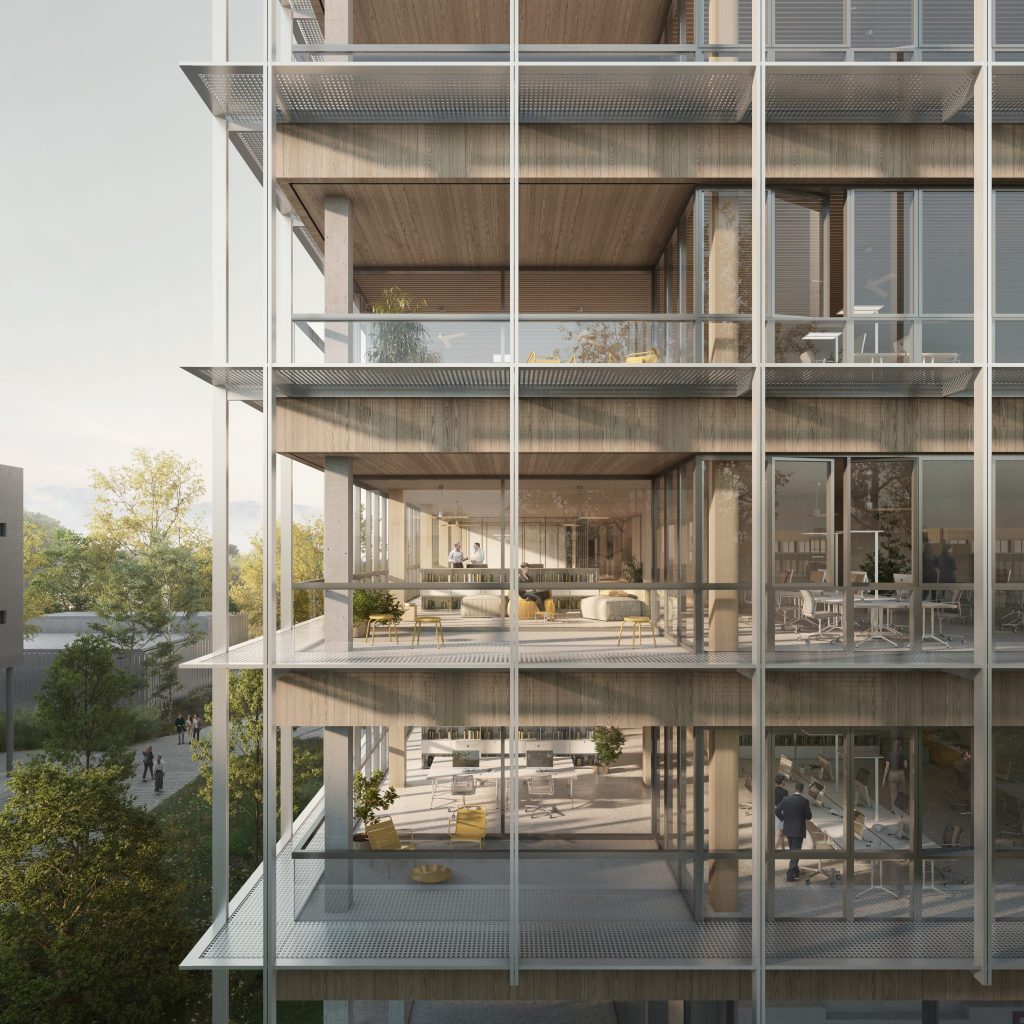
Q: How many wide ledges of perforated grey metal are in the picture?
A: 4